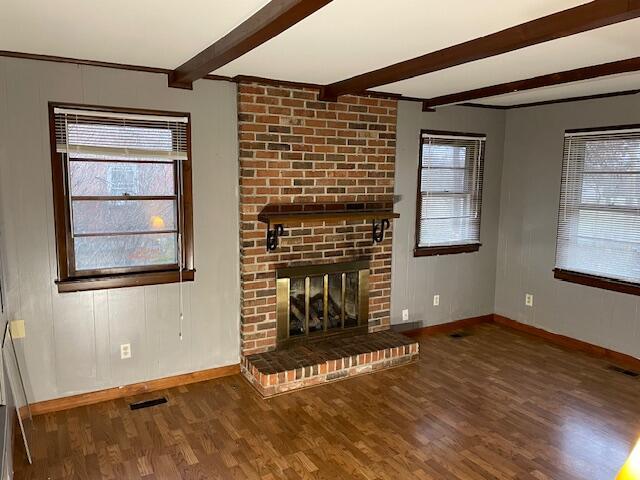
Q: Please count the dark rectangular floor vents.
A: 3